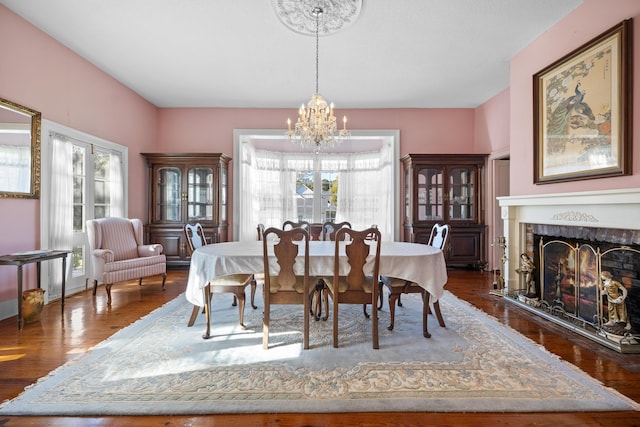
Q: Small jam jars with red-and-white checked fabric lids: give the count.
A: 0